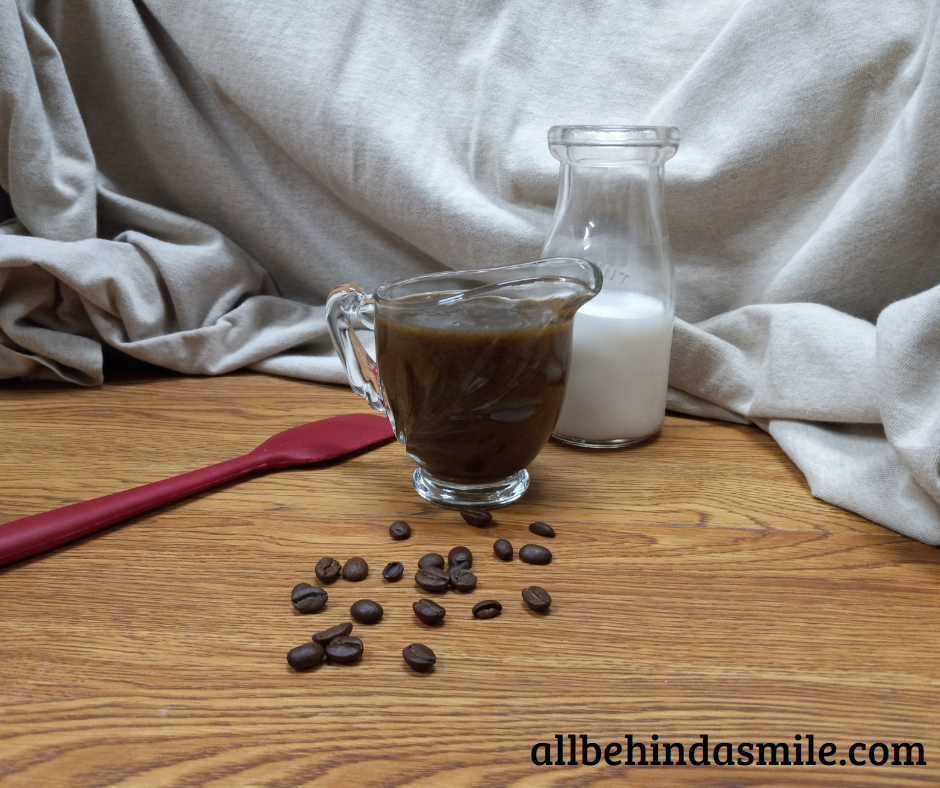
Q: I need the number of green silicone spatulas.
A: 0